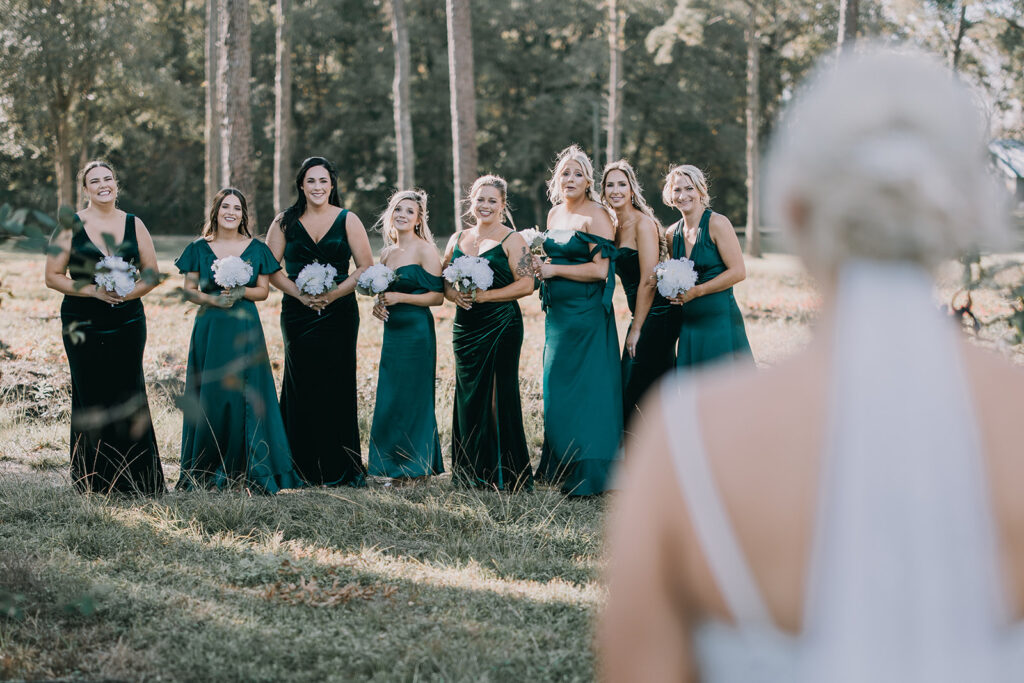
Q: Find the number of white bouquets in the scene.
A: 7